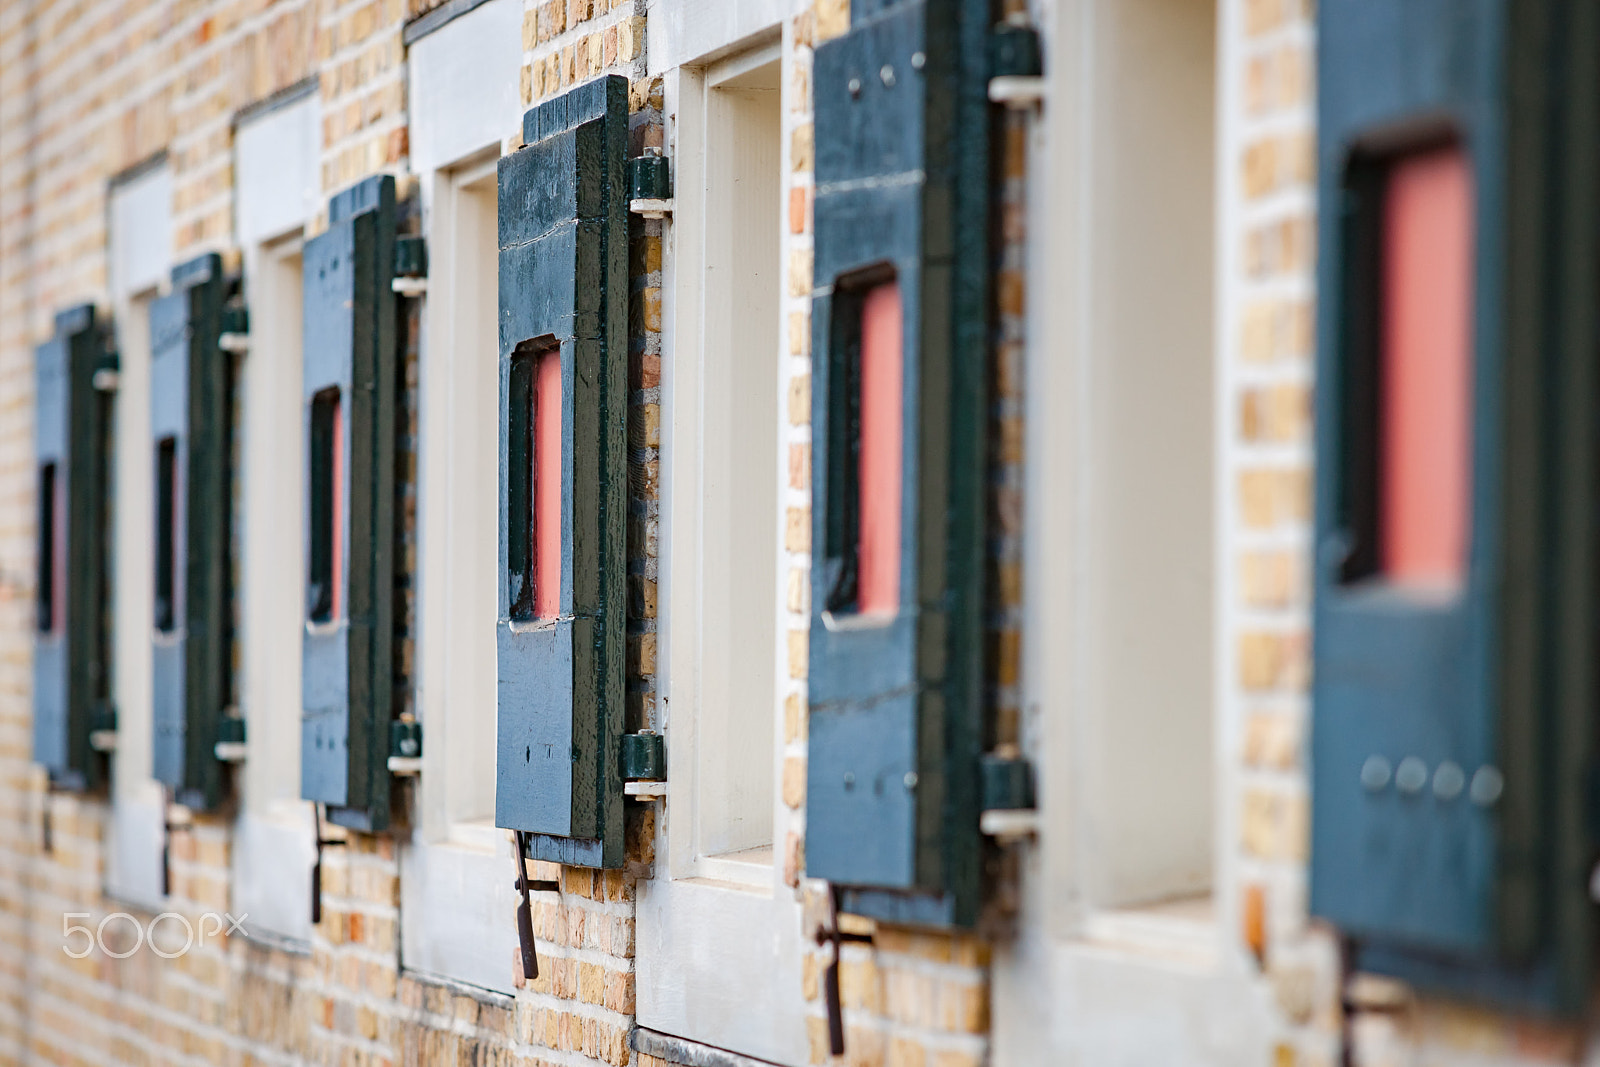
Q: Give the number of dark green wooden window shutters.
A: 6